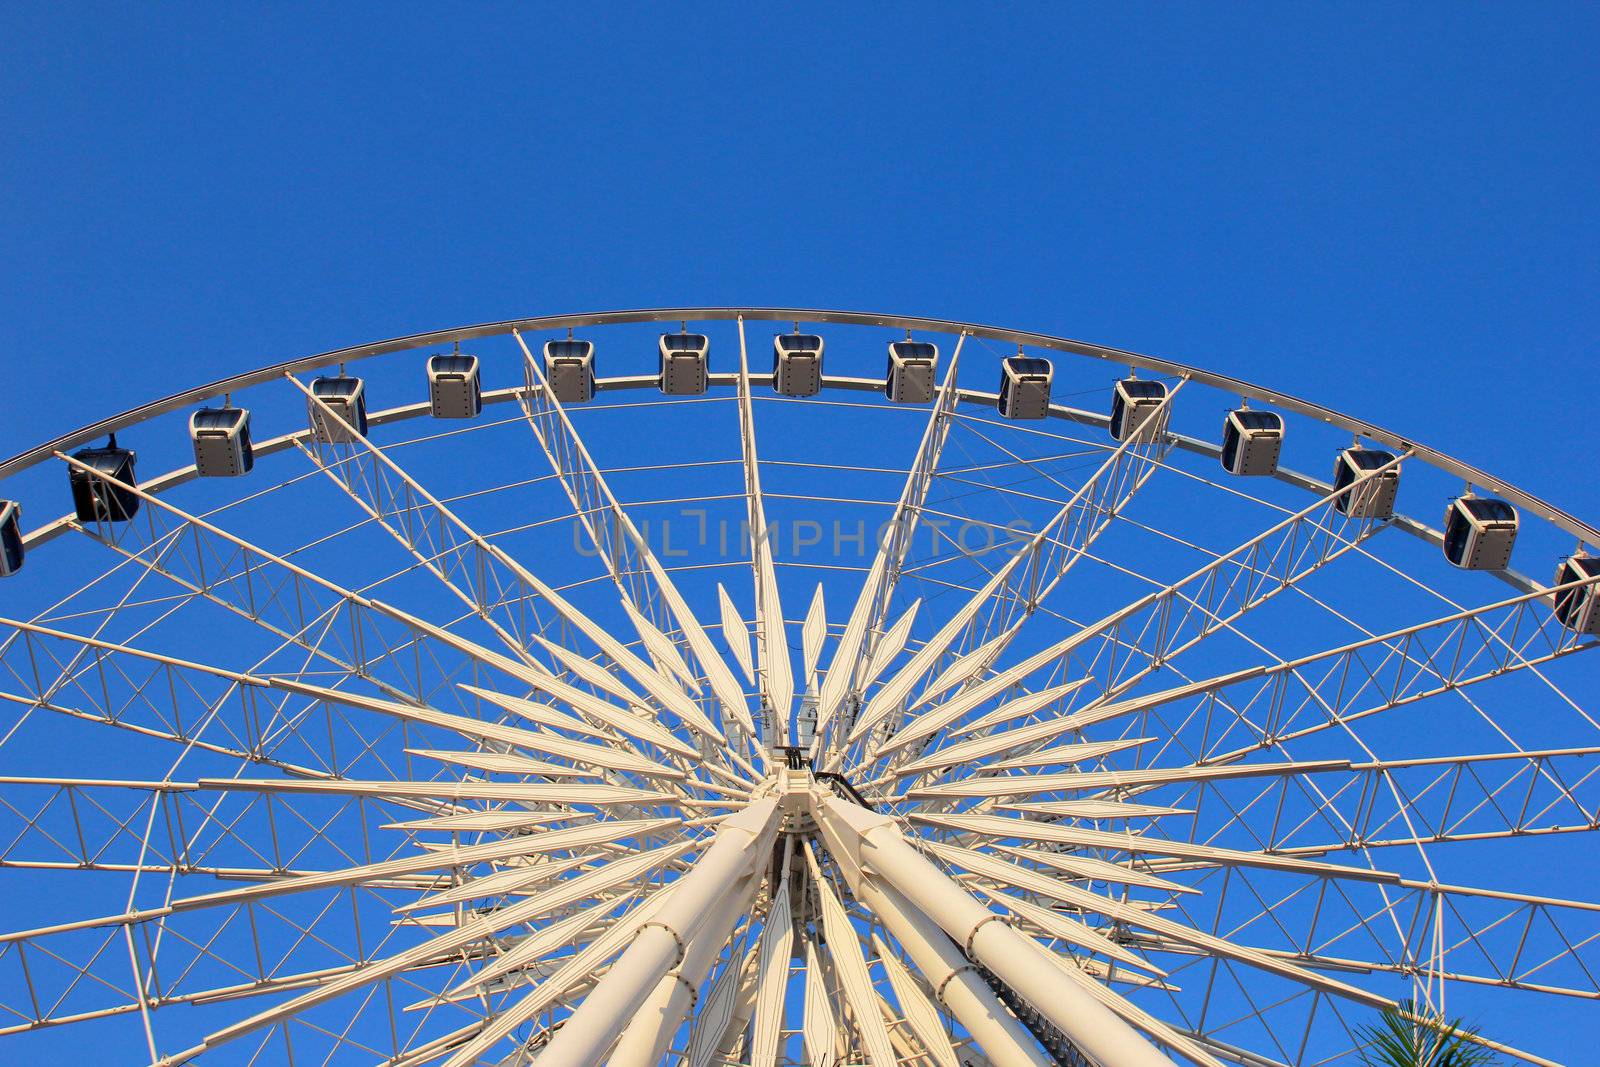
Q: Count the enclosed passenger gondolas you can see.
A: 15